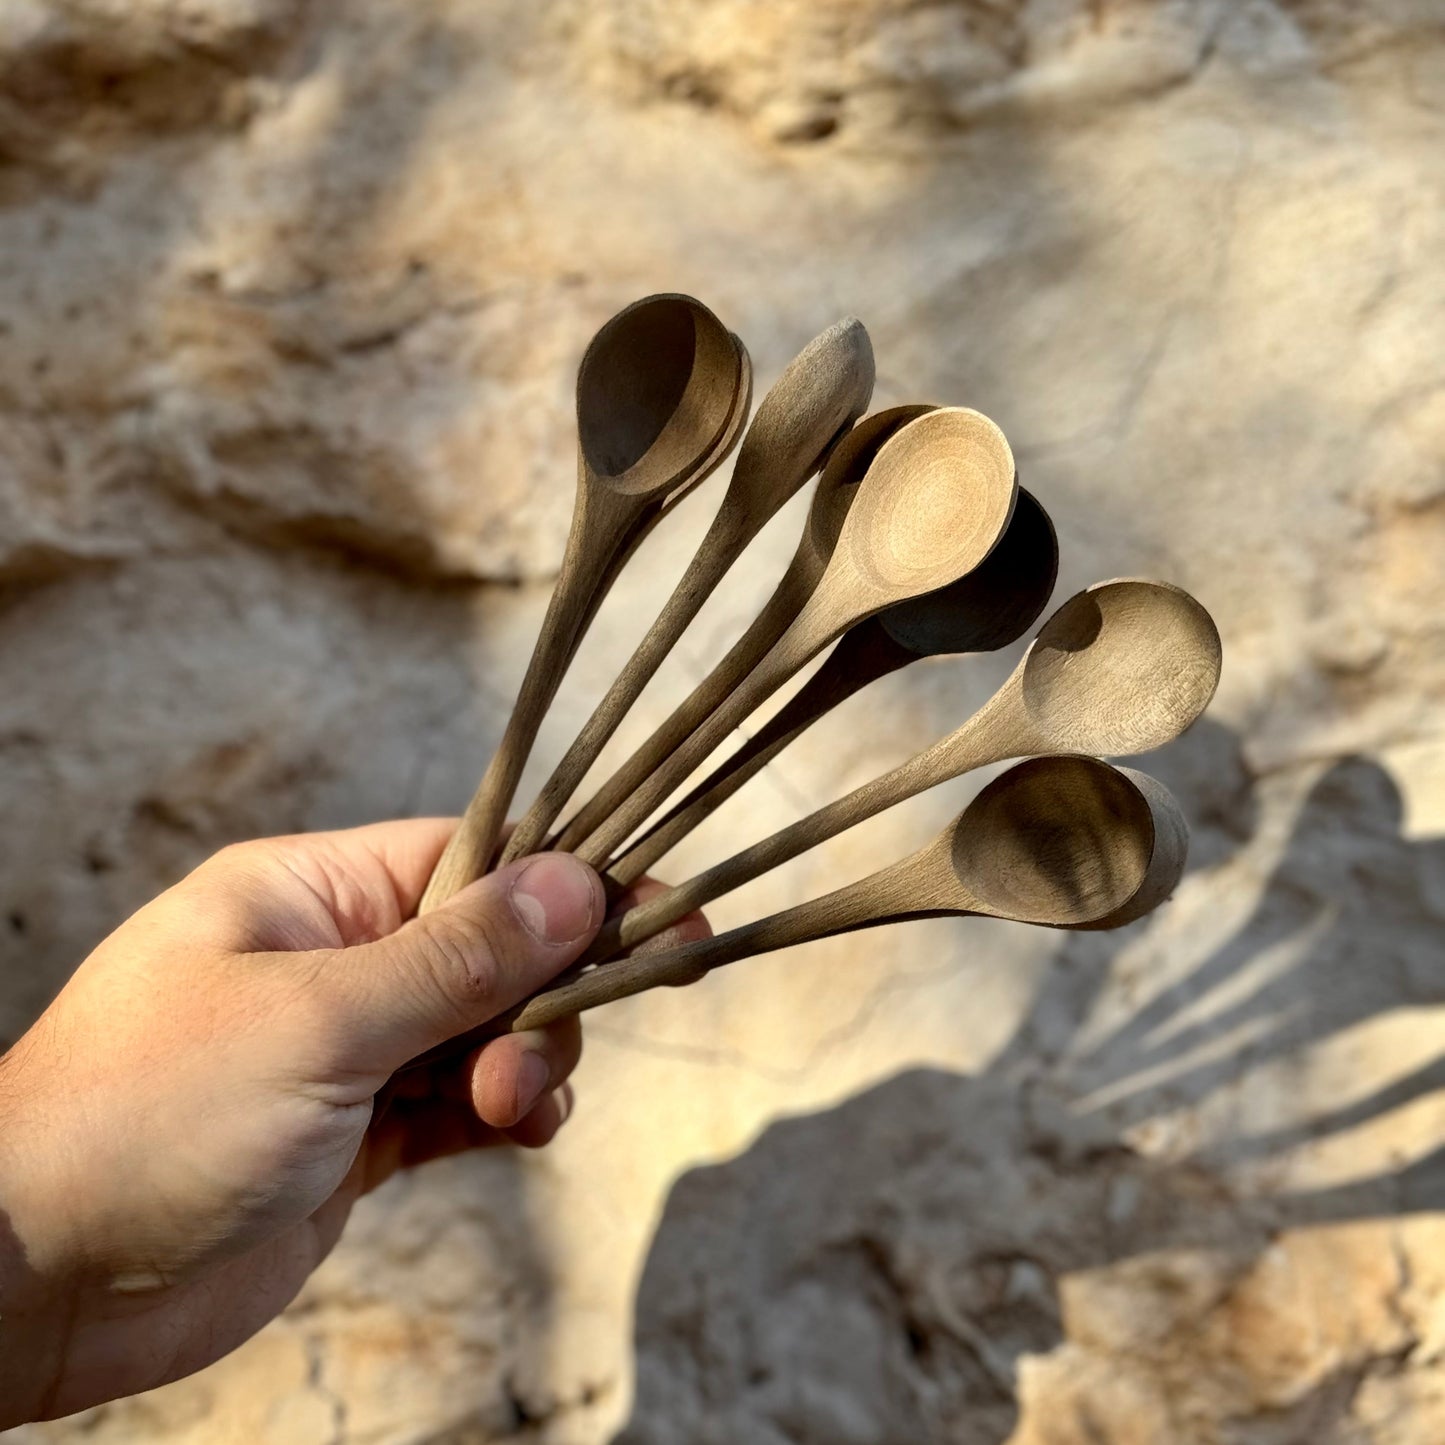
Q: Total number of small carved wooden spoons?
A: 9